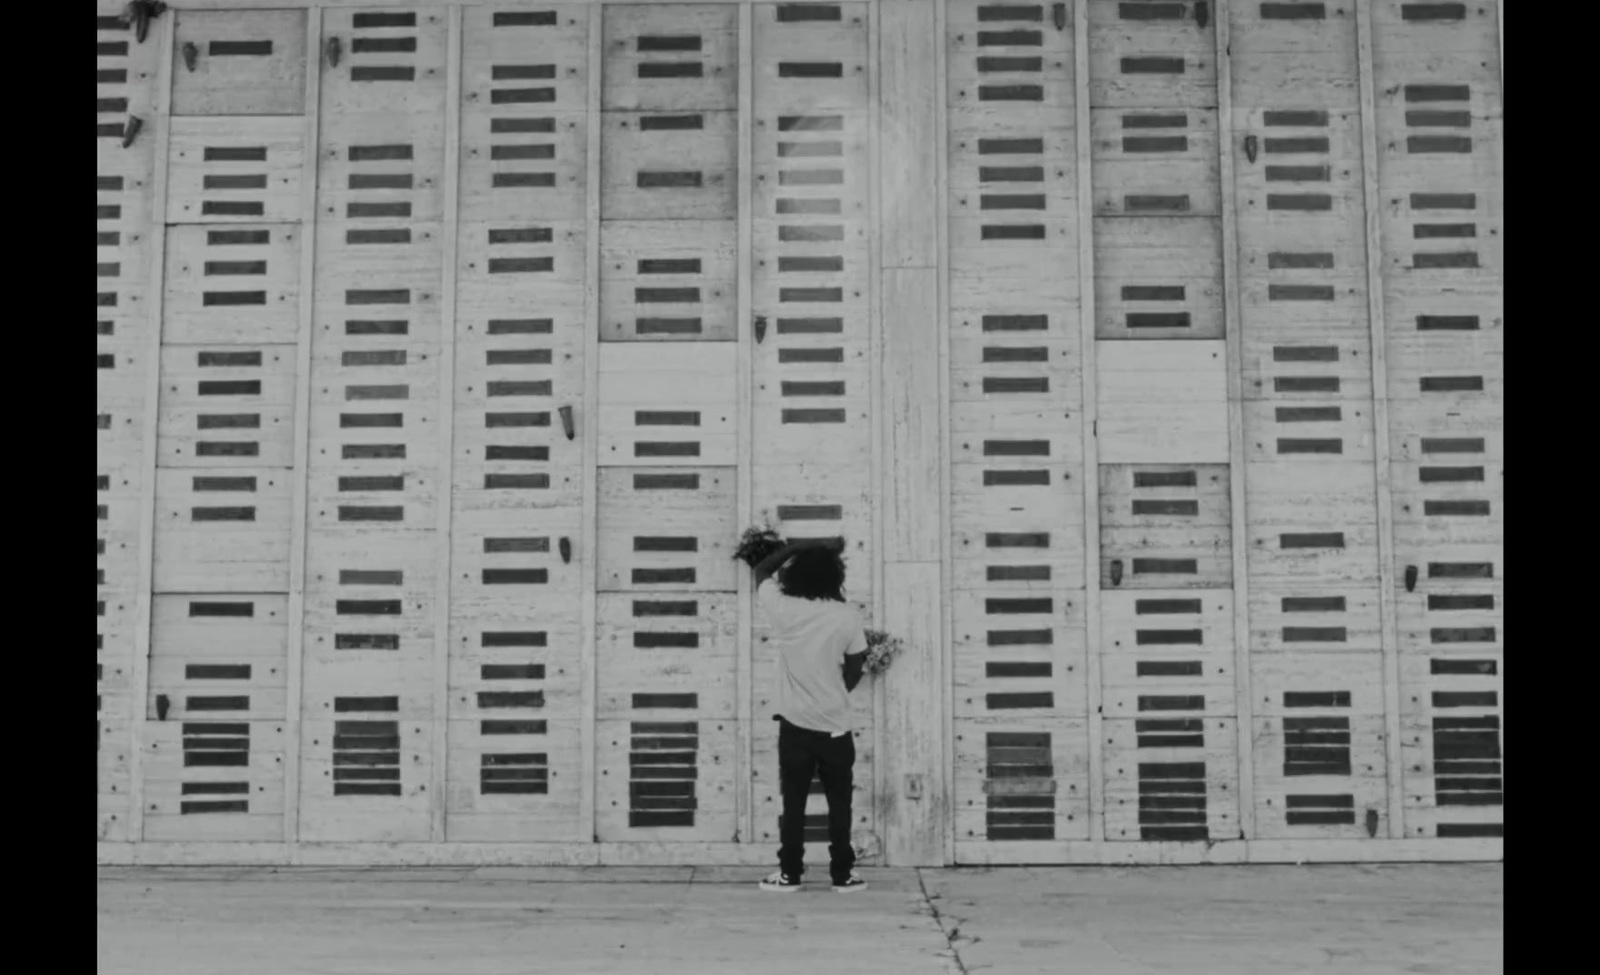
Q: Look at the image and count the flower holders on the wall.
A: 14